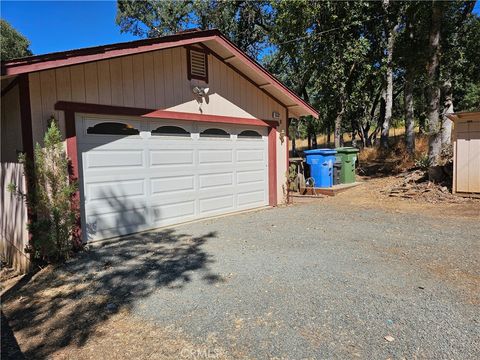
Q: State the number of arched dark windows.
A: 4